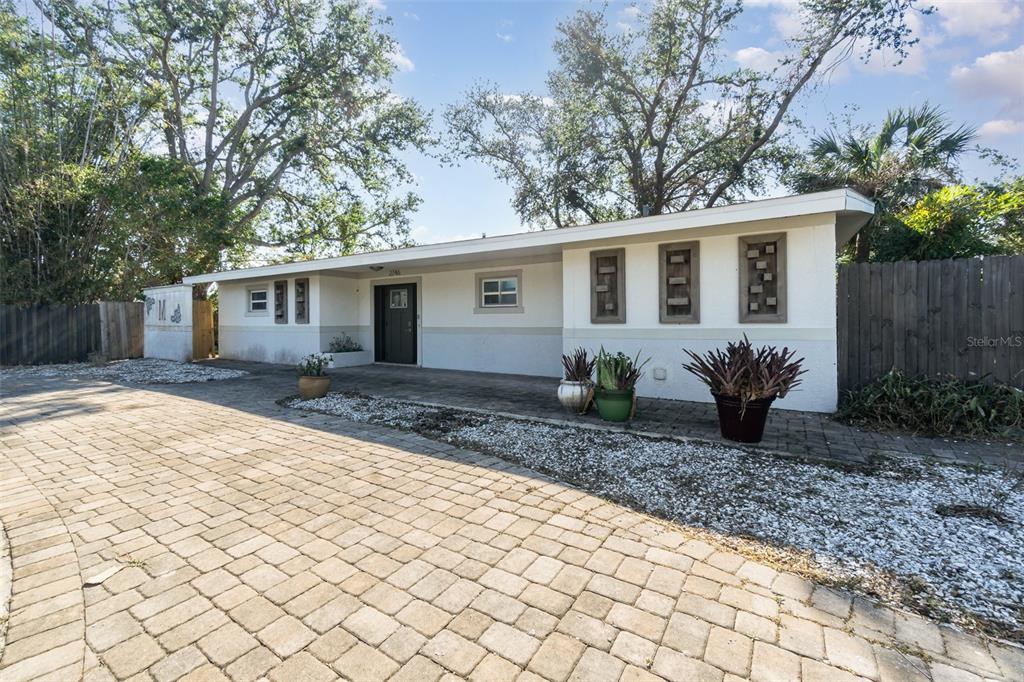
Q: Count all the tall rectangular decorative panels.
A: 5